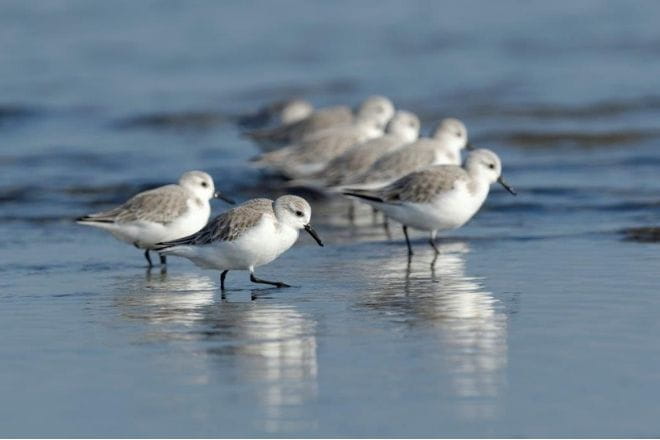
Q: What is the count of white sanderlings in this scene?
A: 8